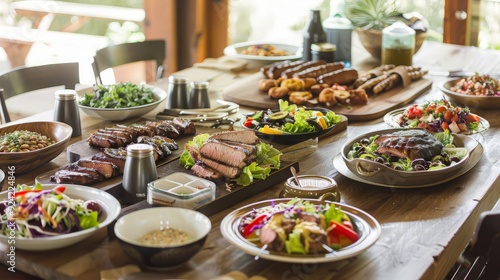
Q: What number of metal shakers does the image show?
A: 4